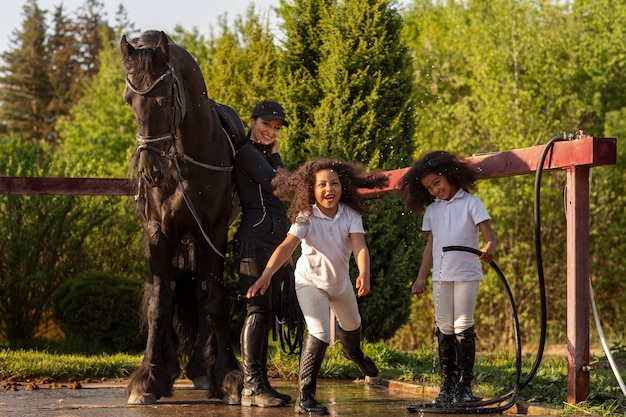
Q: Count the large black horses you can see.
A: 1